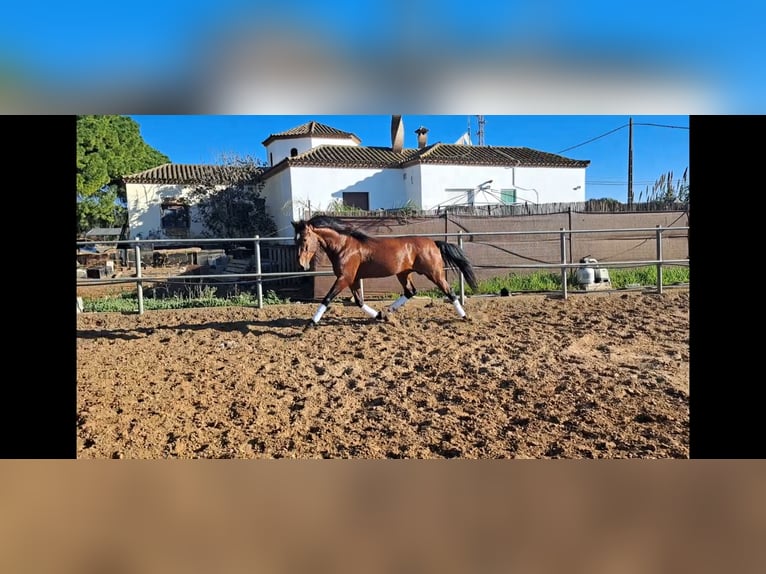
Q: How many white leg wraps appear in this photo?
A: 4